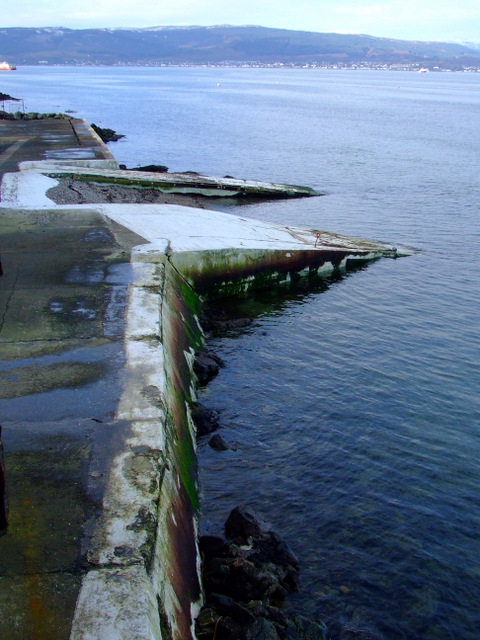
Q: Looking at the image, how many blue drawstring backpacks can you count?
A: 0